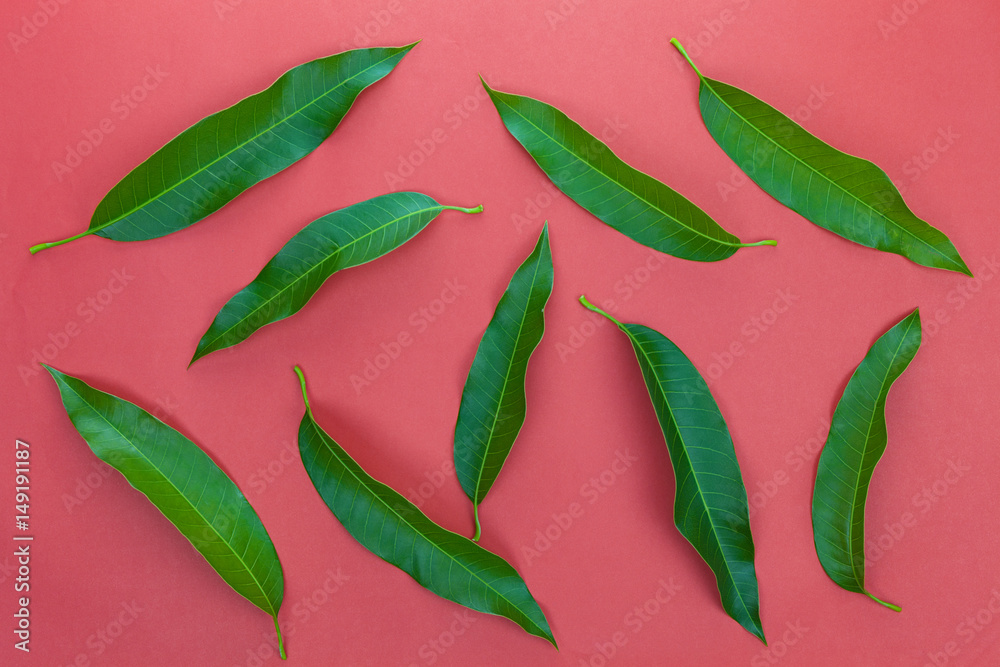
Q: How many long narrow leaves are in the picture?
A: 9